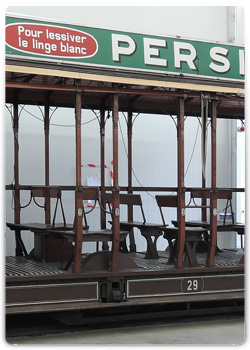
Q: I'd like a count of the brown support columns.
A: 9